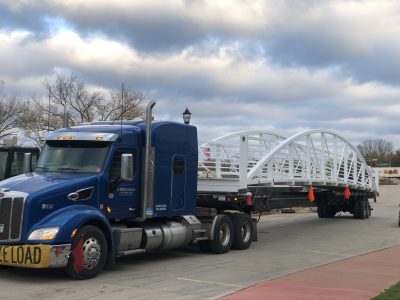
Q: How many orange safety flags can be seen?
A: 2